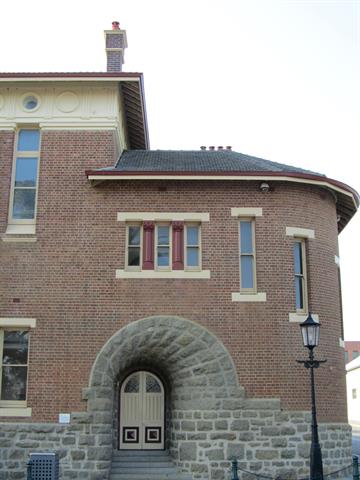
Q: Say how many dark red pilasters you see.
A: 2